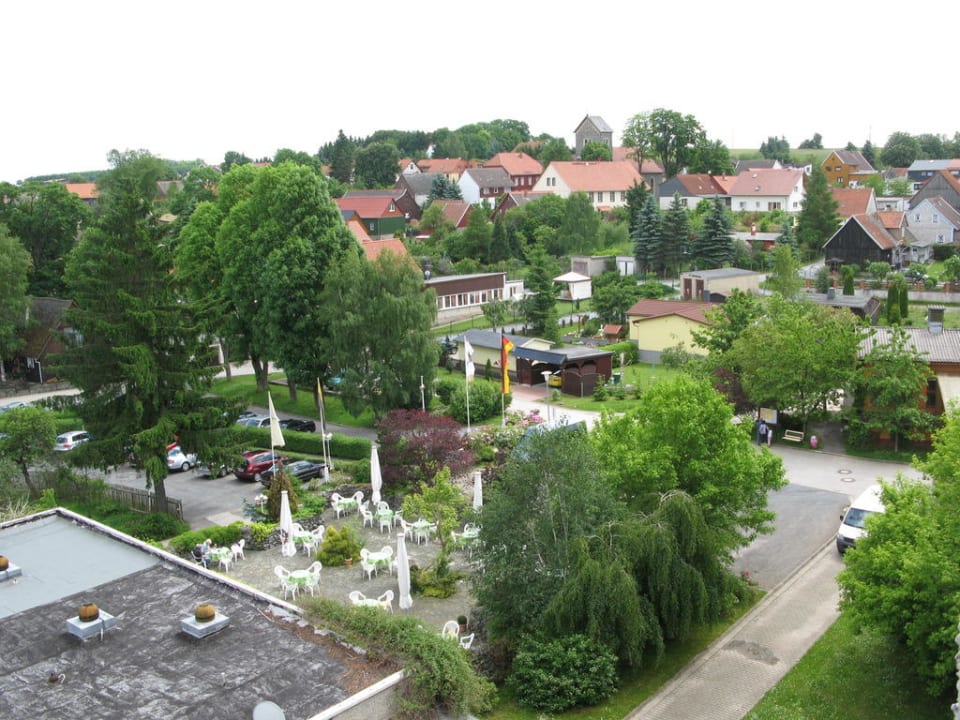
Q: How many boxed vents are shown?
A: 3